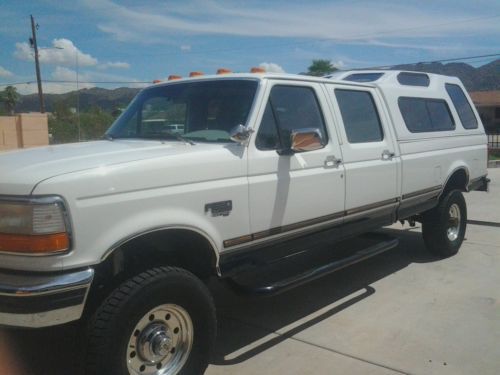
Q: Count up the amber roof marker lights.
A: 5